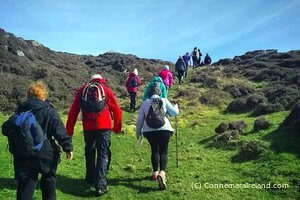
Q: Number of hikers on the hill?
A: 11